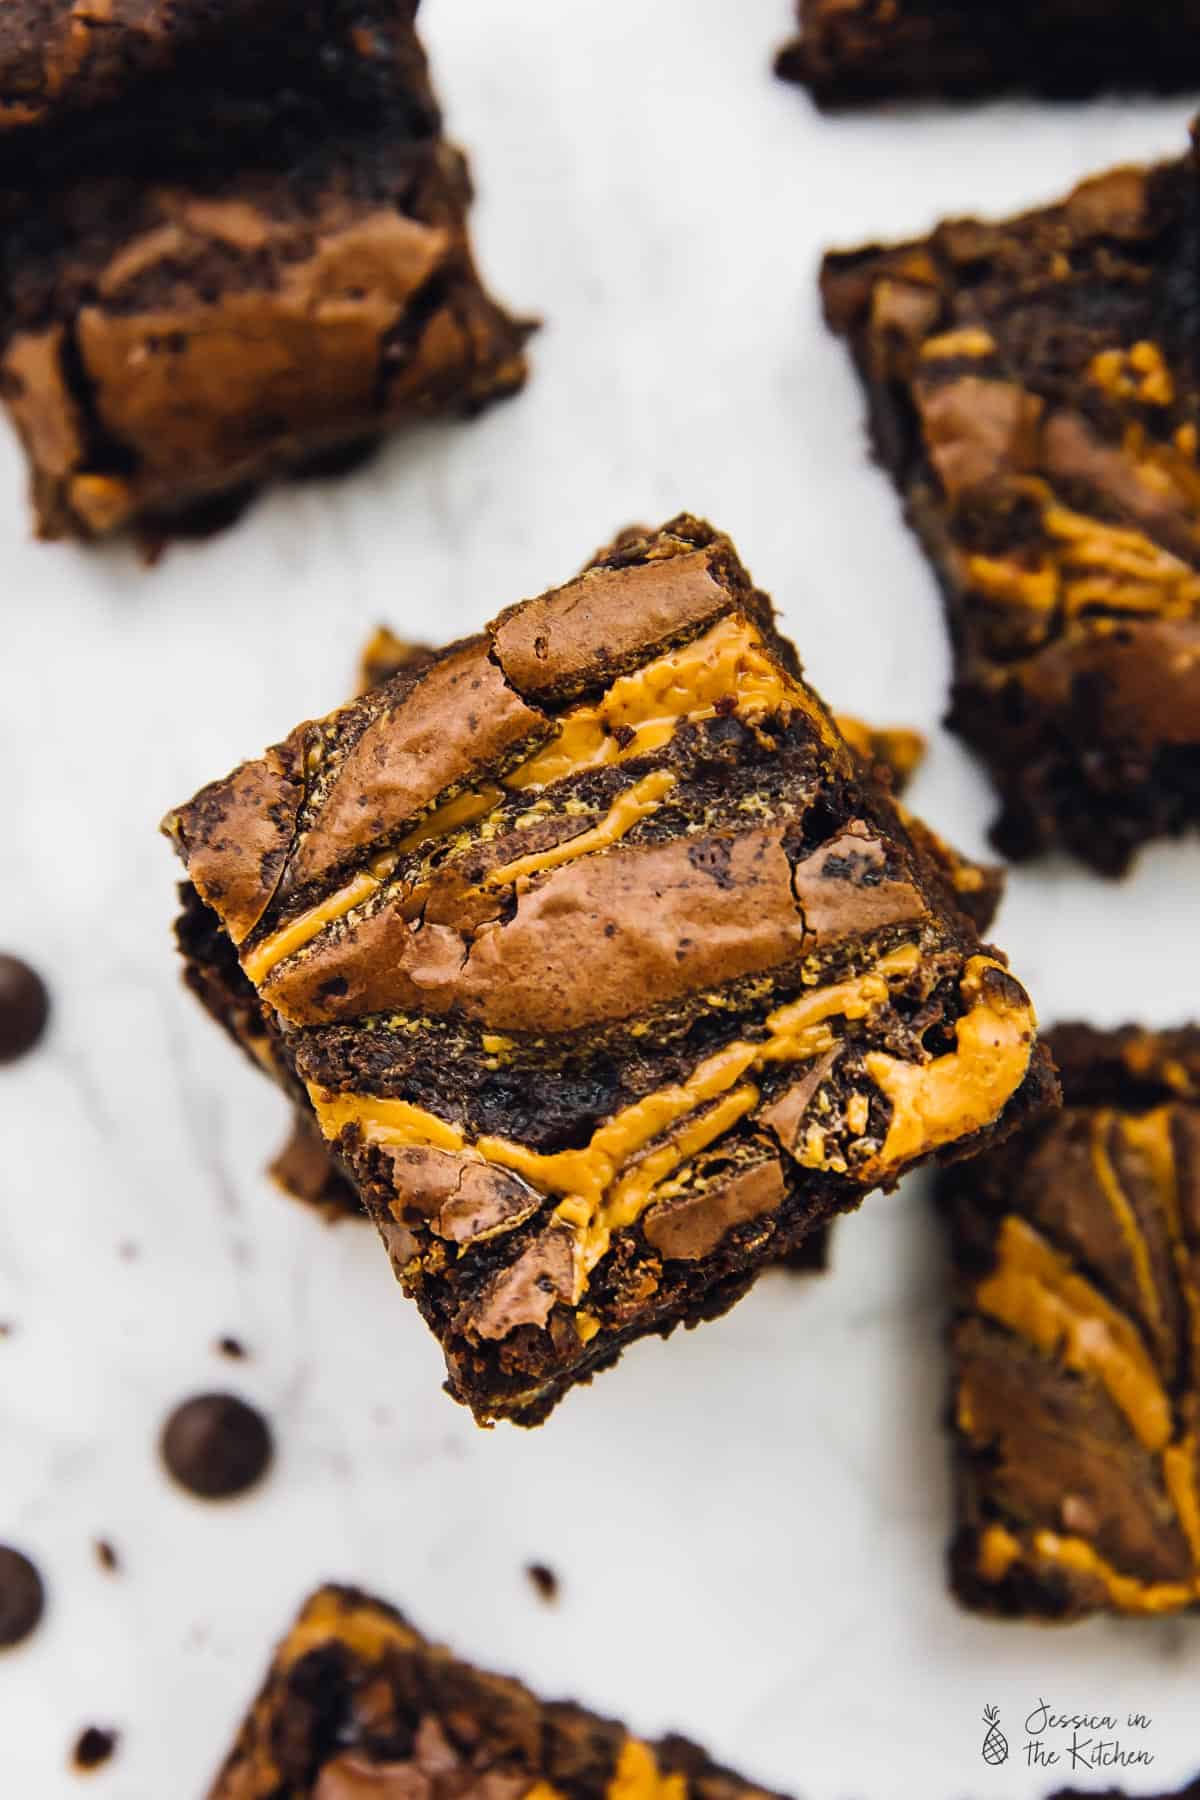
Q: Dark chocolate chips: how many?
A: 3